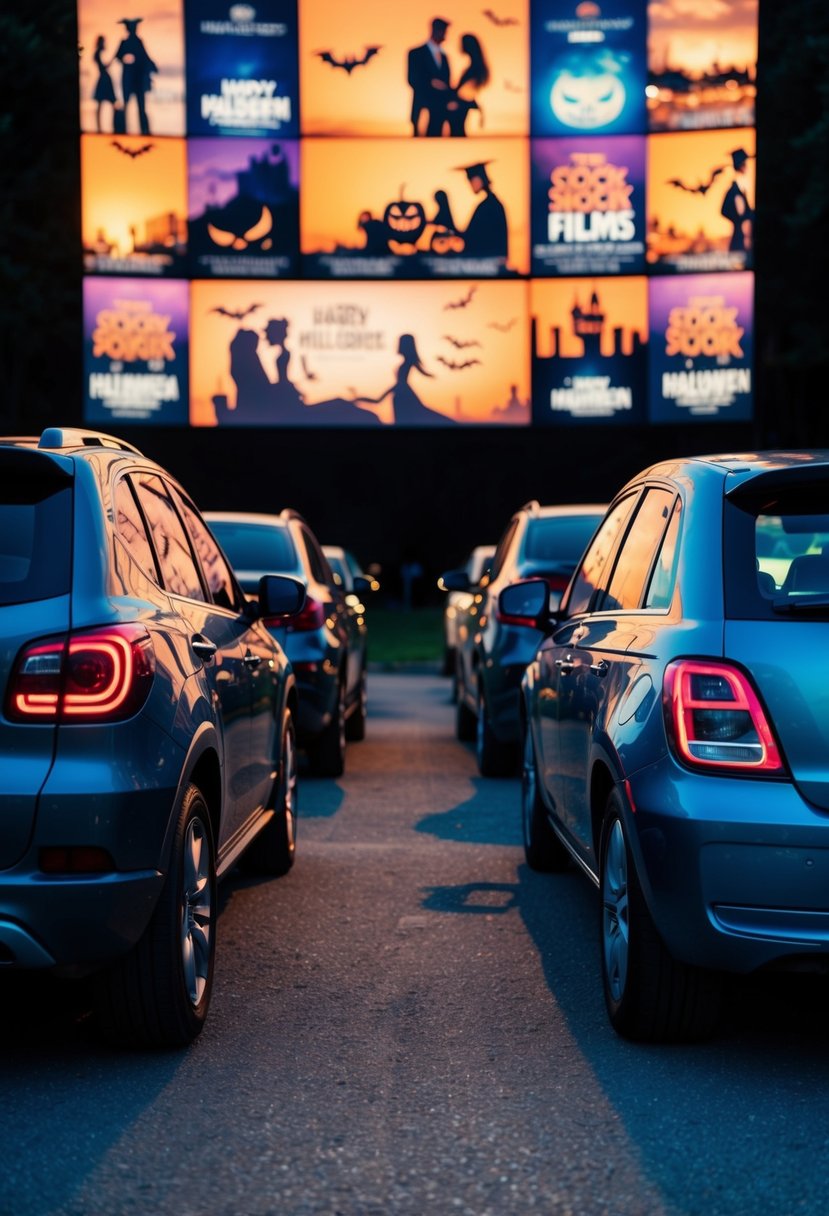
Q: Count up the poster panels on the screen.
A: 14